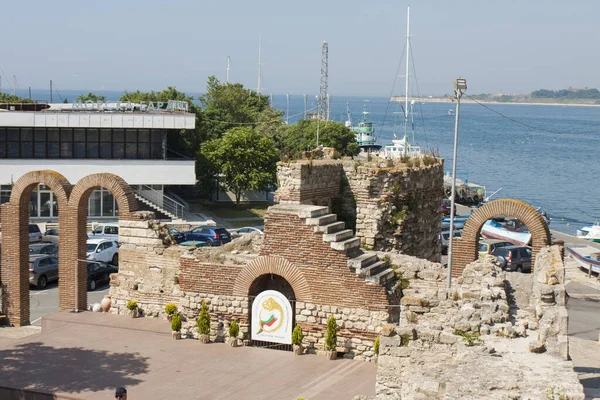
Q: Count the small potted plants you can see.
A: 8